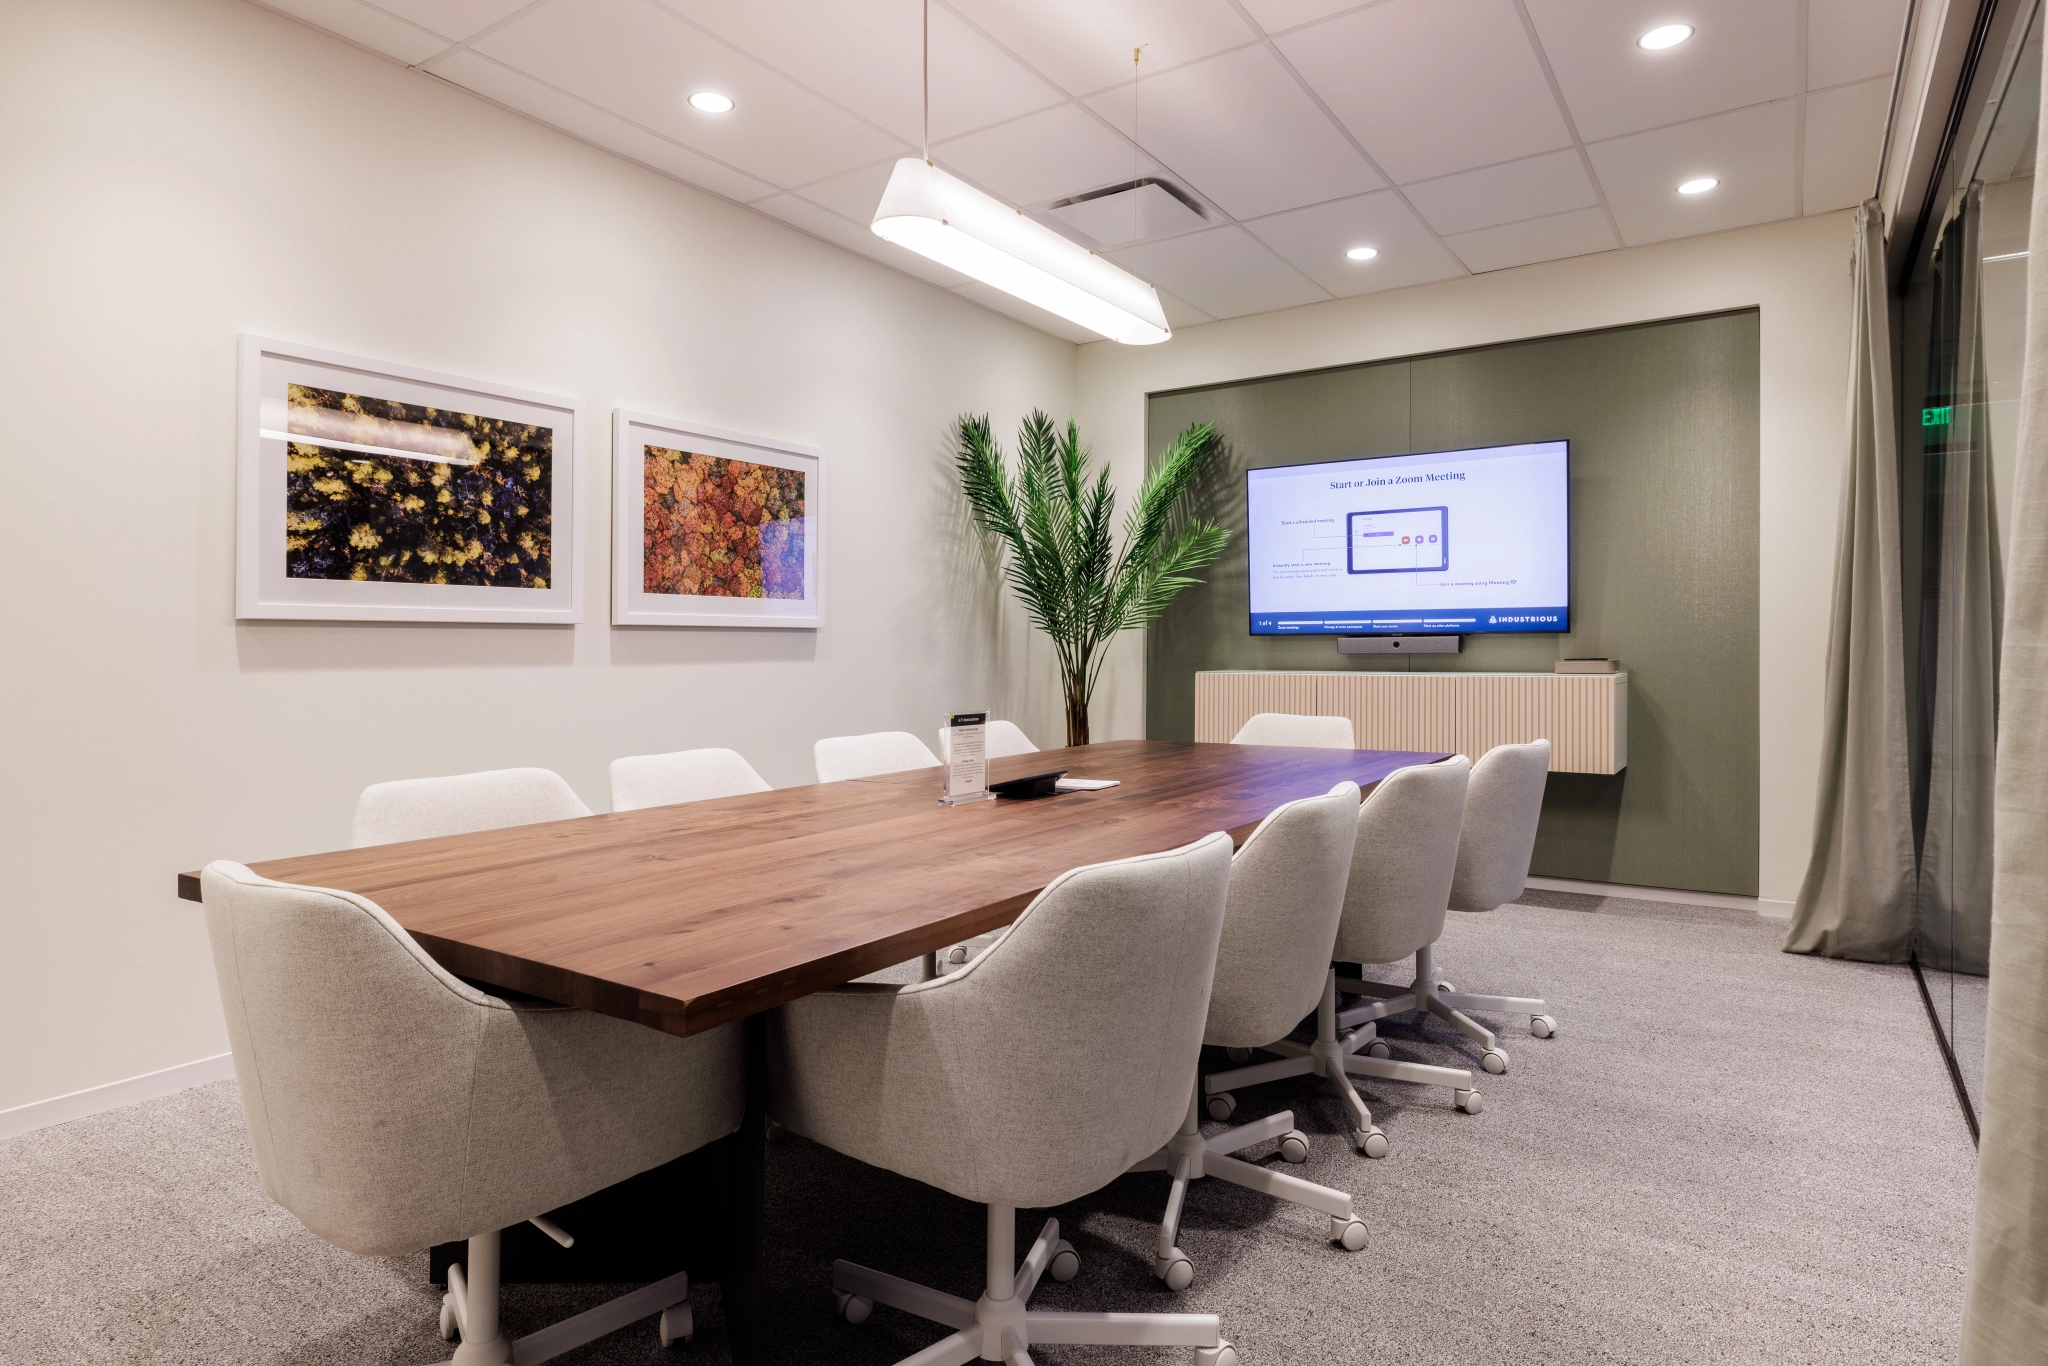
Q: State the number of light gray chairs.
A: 10